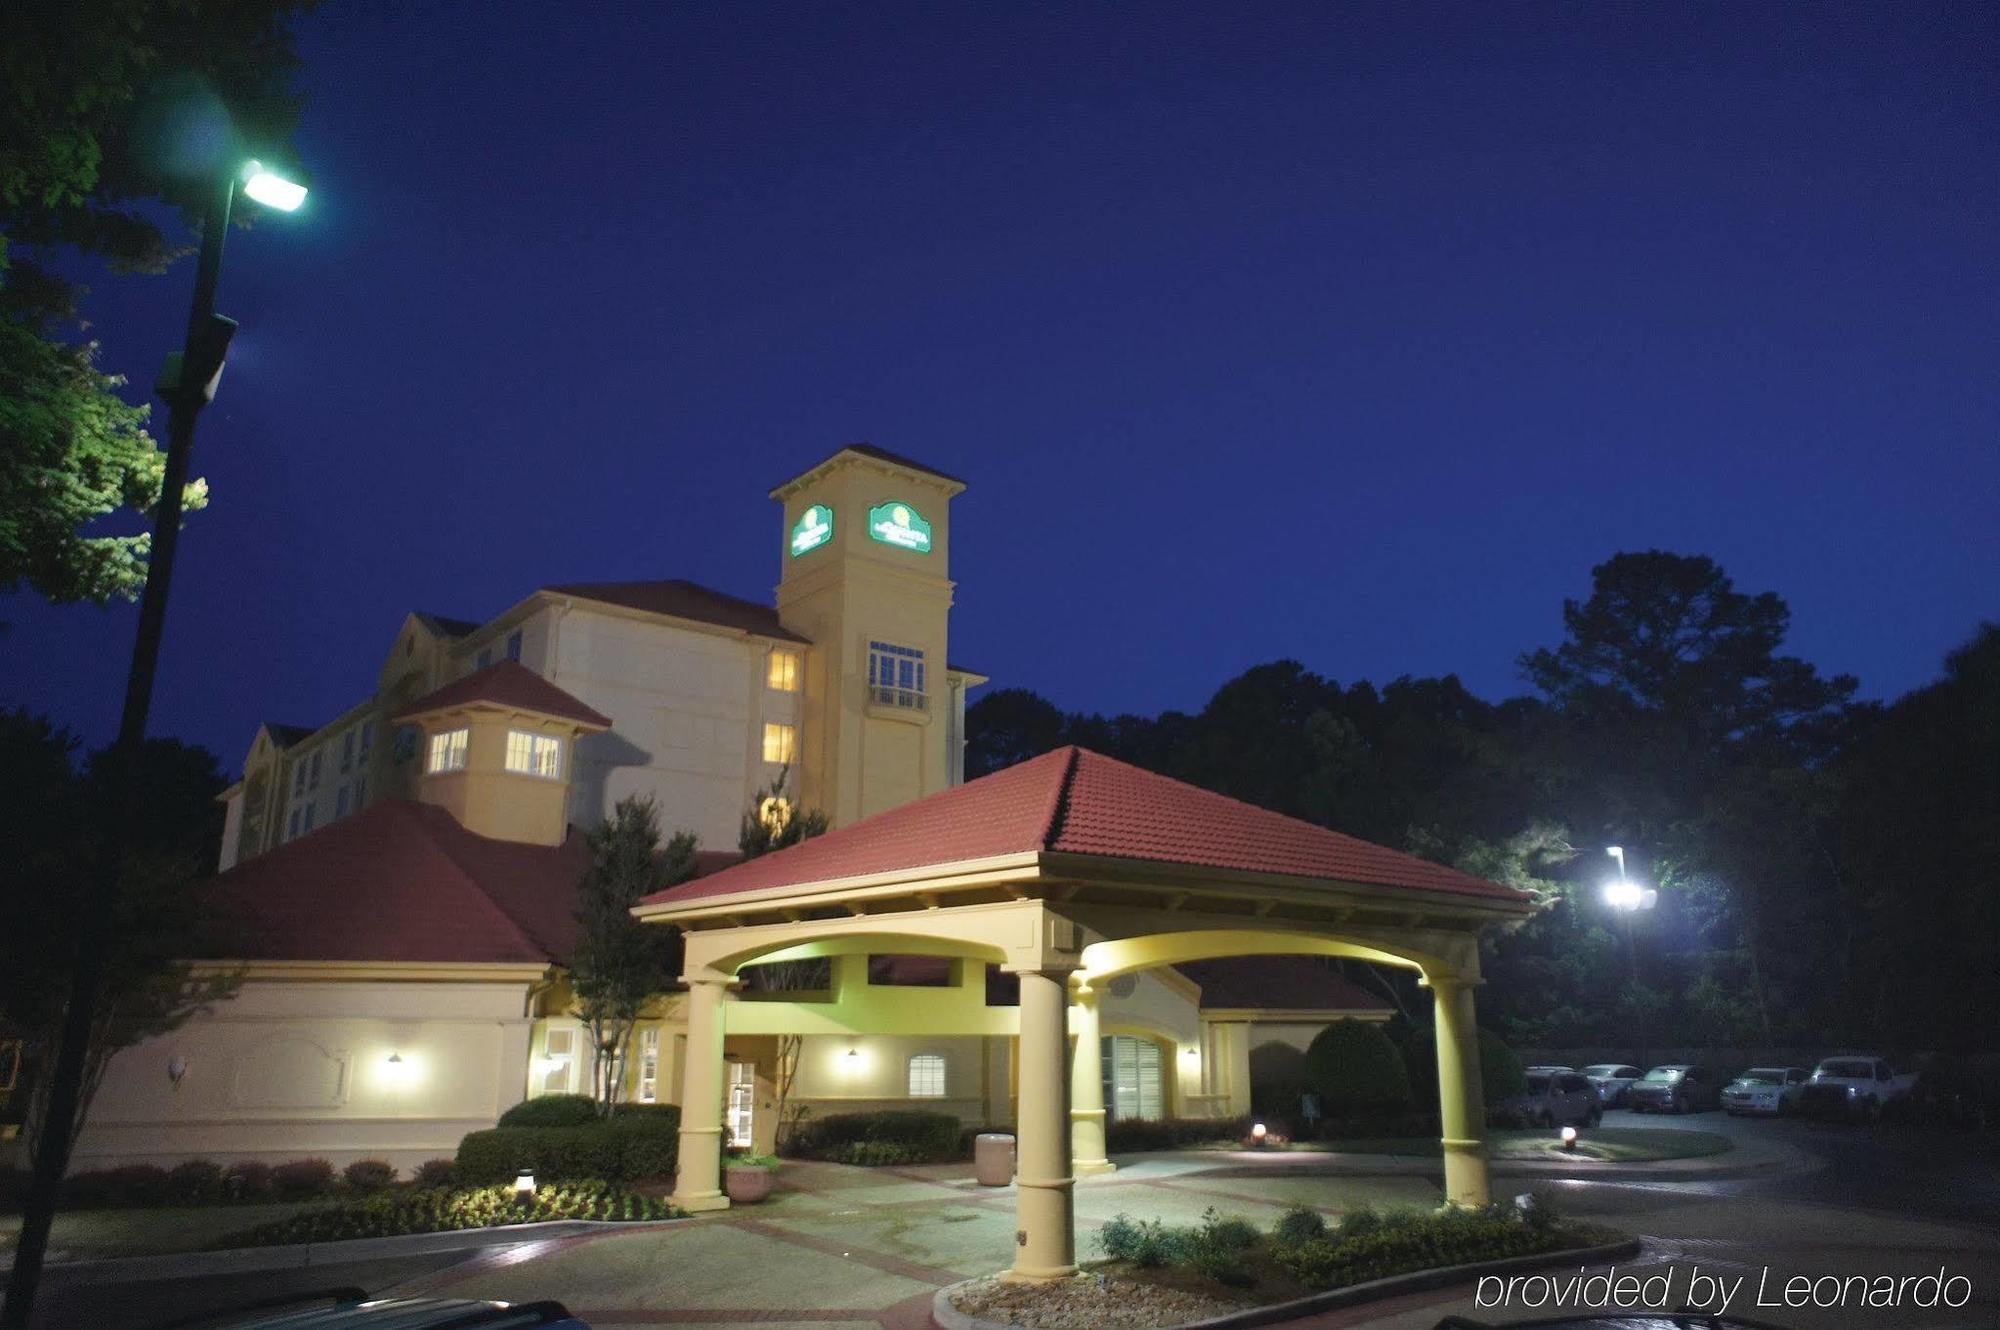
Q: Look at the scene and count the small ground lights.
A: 3